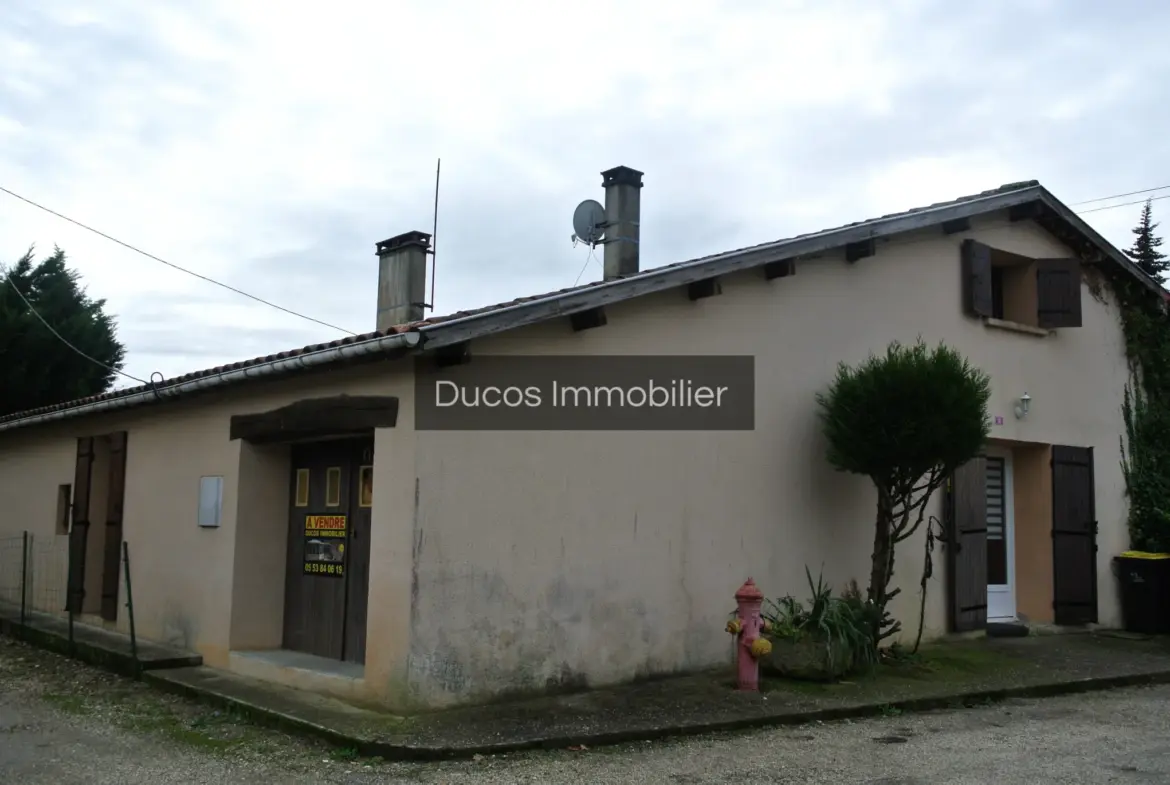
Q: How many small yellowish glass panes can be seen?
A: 3